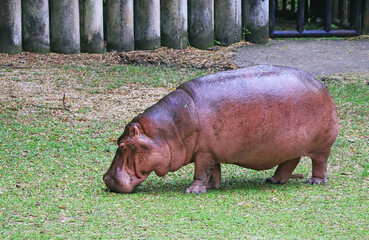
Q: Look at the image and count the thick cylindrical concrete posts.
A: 10